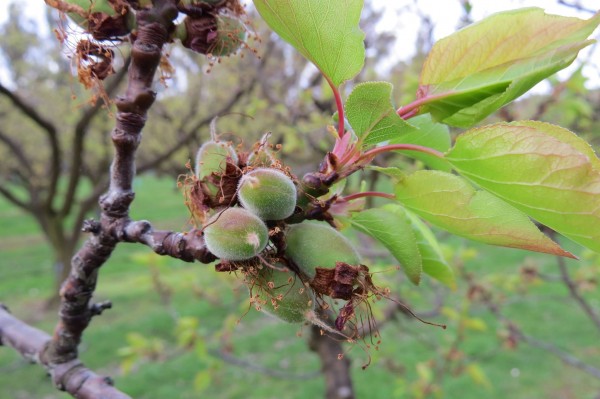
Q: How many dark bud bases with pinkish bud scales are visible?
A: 2